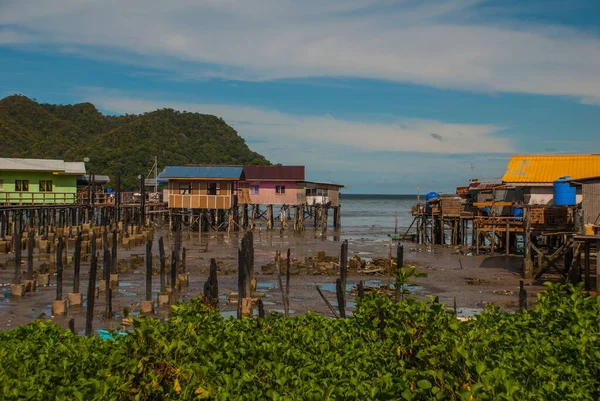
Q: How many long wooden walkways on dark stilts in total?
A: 1